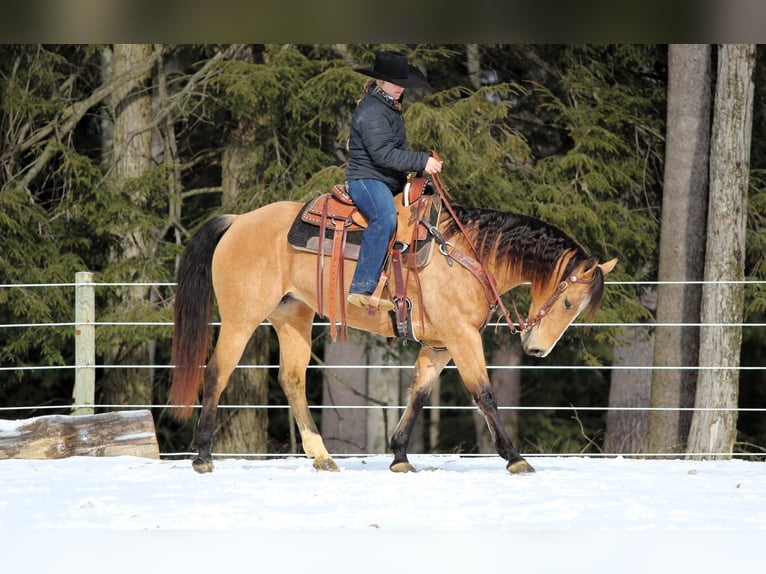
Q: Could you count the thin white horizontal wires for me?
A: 5